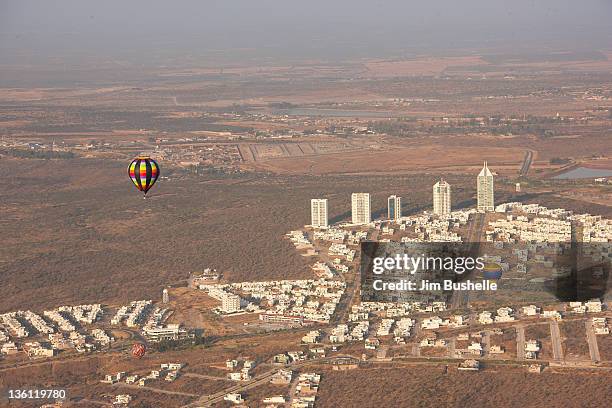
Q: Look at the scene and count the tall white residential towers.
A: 5